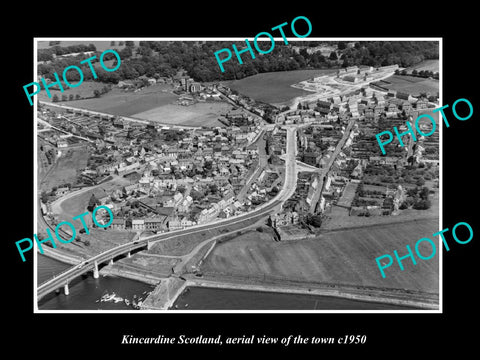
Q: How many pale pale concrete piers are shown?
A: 4